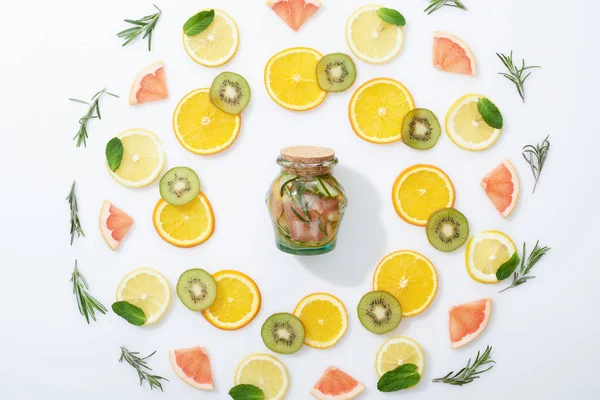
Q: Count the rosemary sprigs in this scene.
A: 10